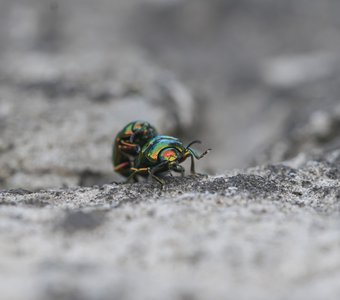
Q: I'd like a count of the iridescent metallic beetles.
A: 2